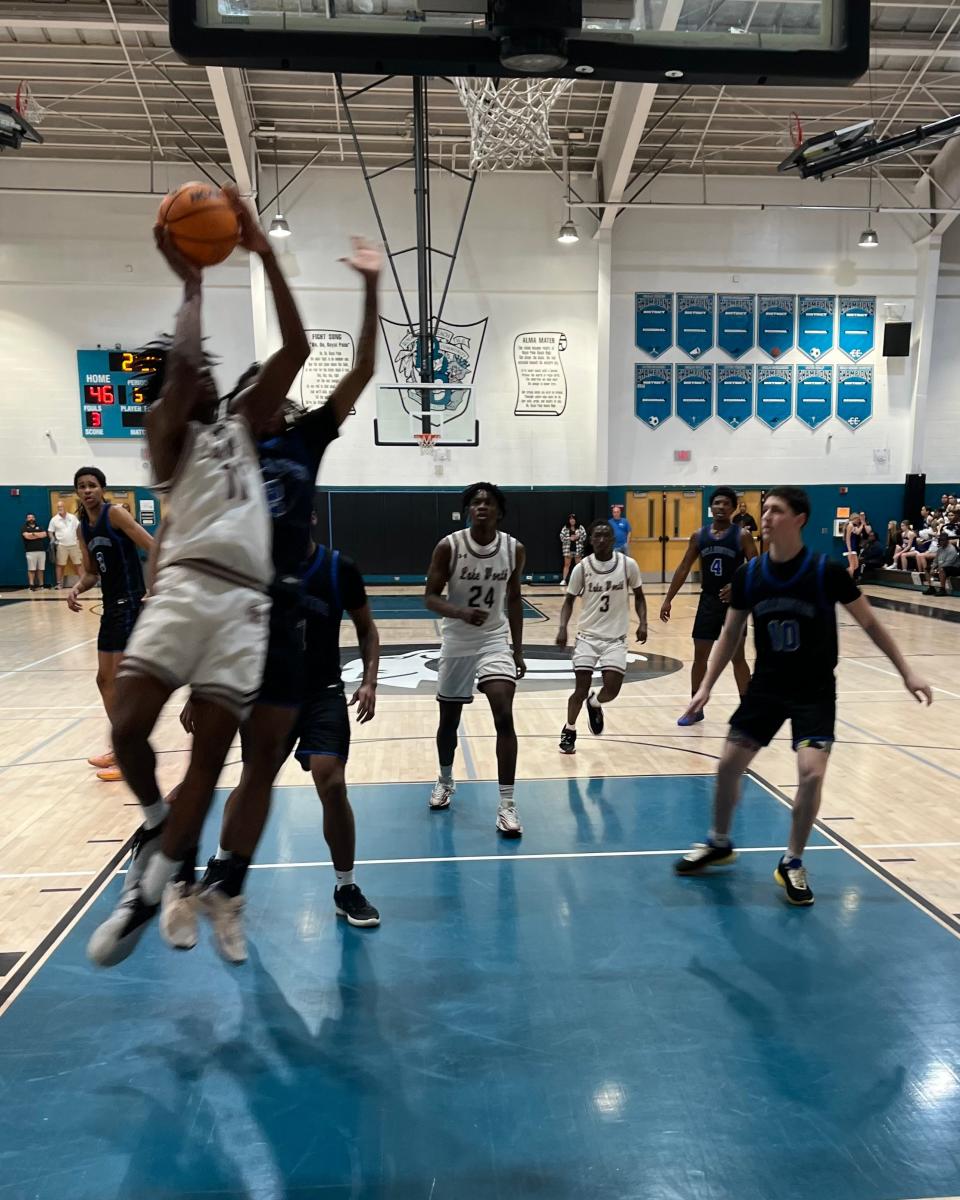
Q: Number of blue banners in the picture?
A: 12